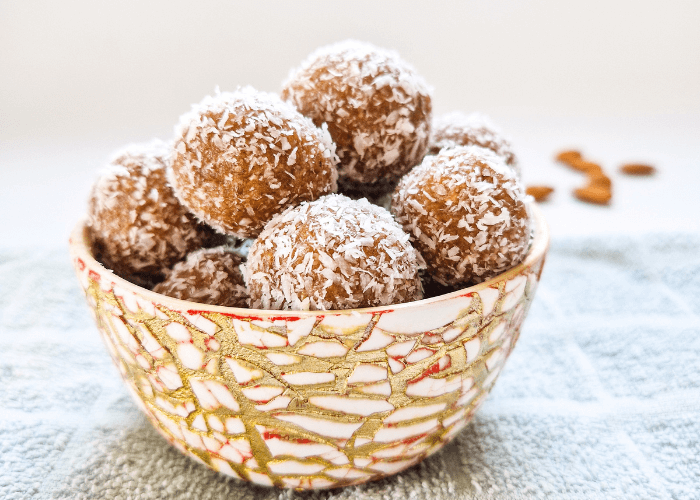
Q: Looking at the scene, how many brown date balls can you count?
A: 7